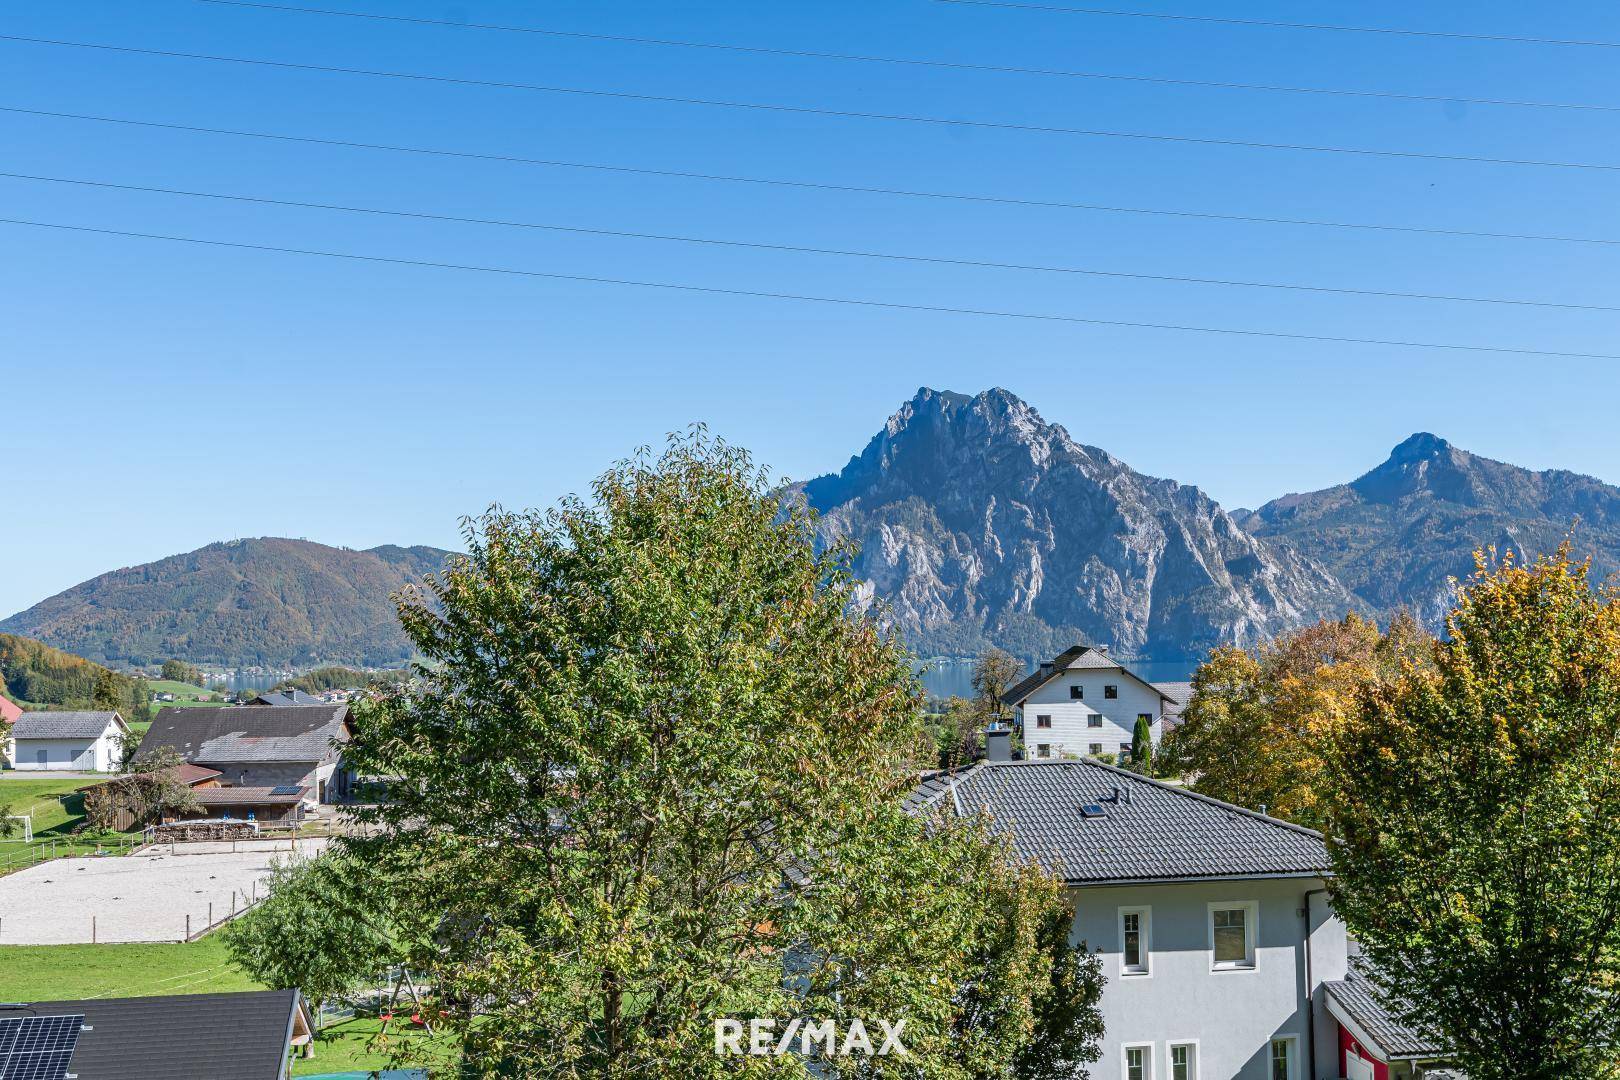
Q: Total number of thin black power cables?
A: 6